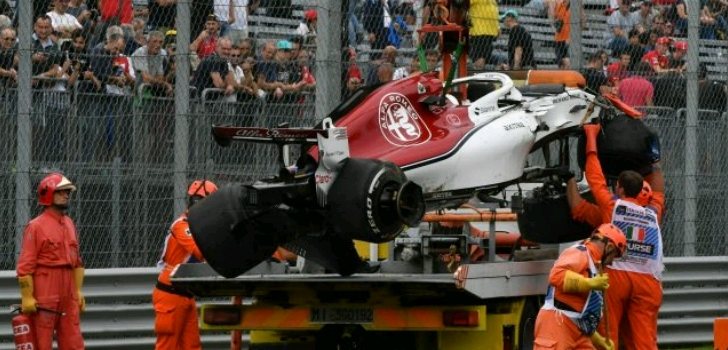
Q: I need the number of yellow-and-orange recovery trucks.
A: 1